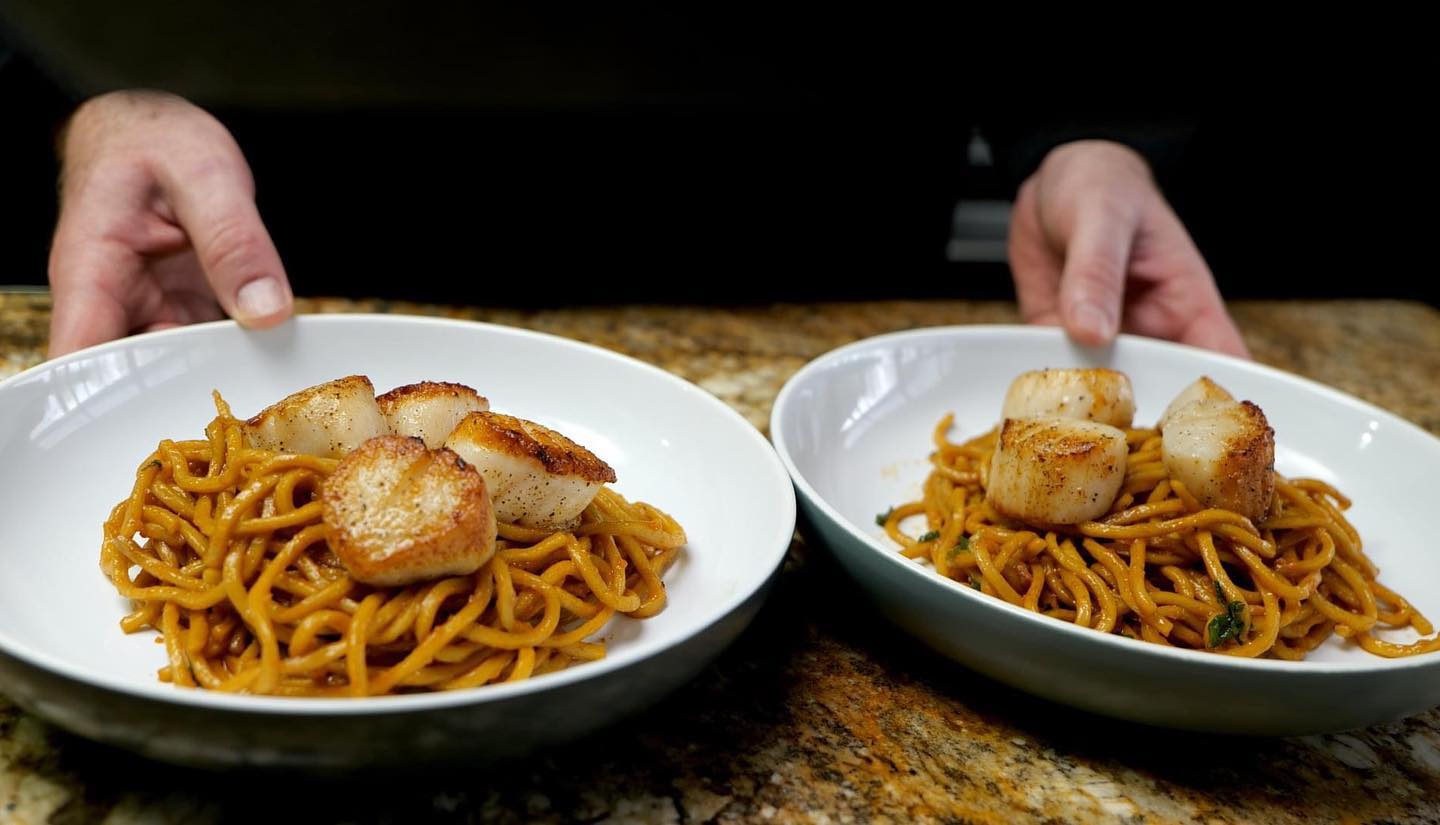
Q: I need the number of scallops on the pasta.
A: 8